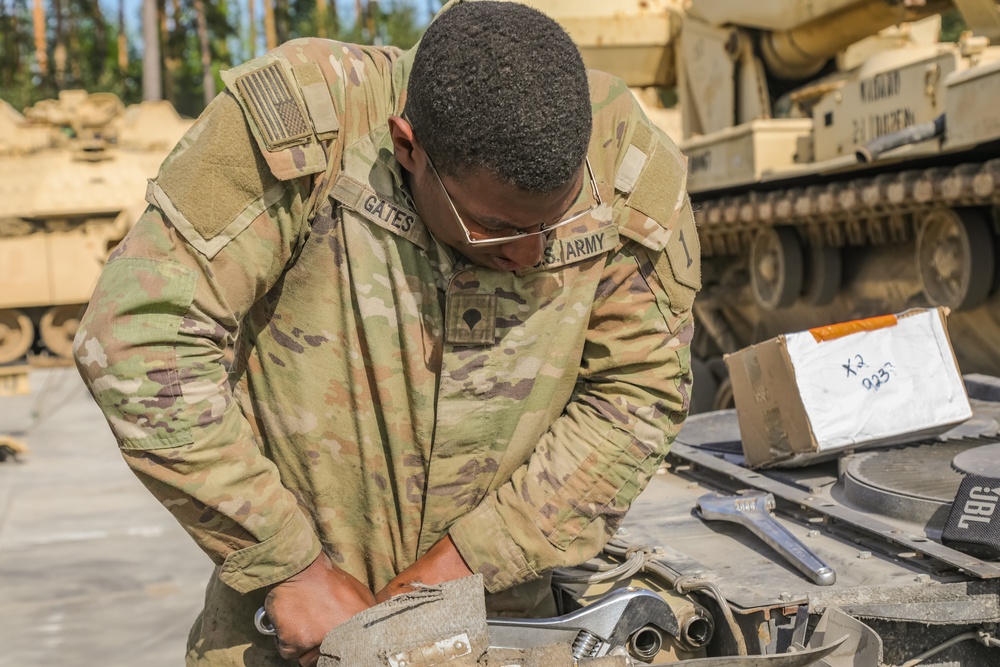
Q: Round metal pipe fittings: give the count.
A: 2